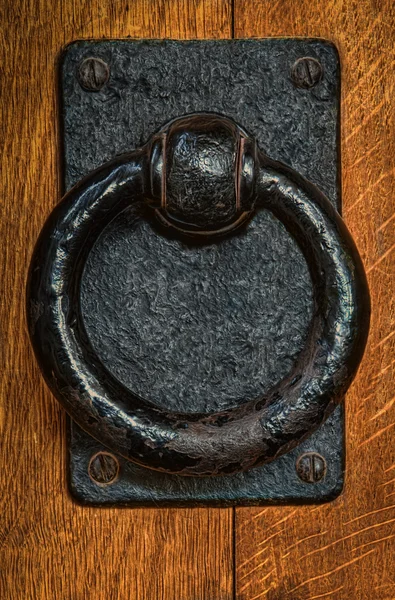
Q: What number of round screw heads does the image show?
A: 4